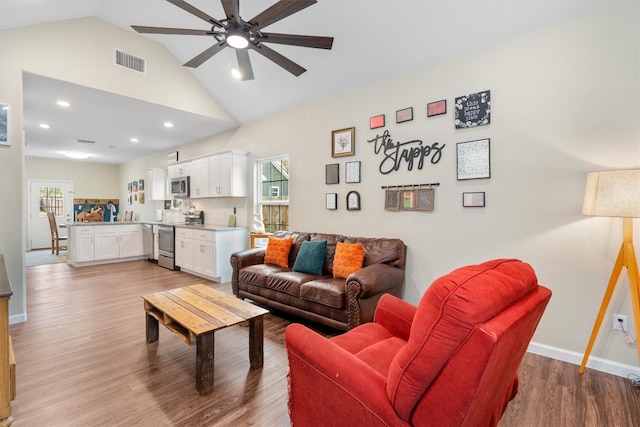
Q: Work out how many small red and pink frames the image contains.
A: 3